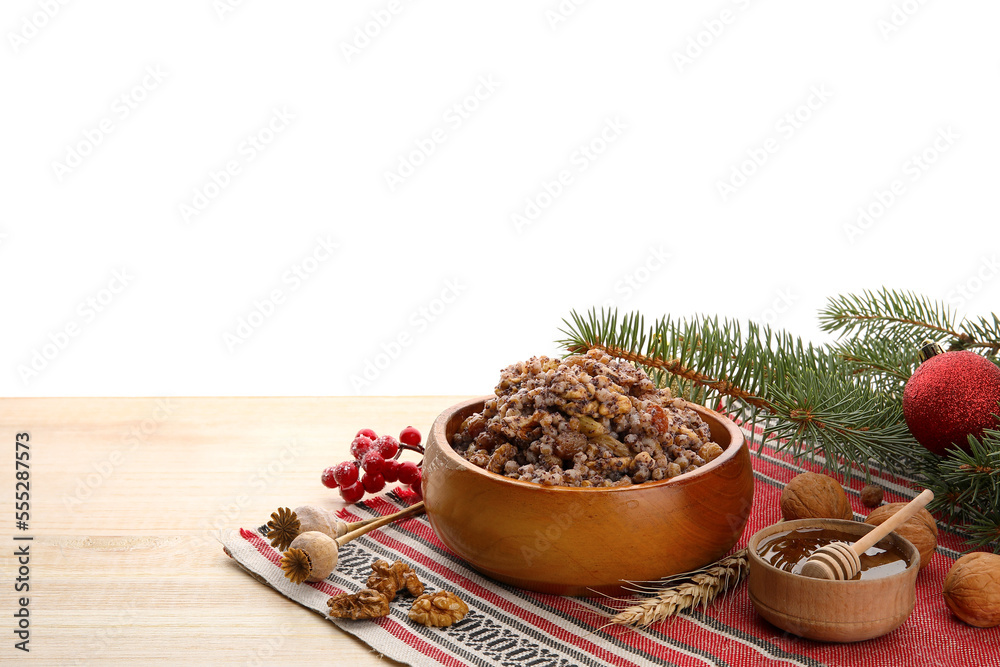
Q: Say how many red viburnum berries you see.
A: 12